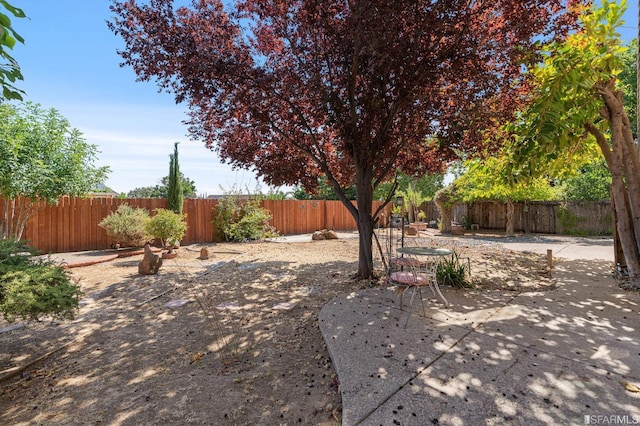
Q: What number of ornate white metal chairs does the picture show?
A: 2